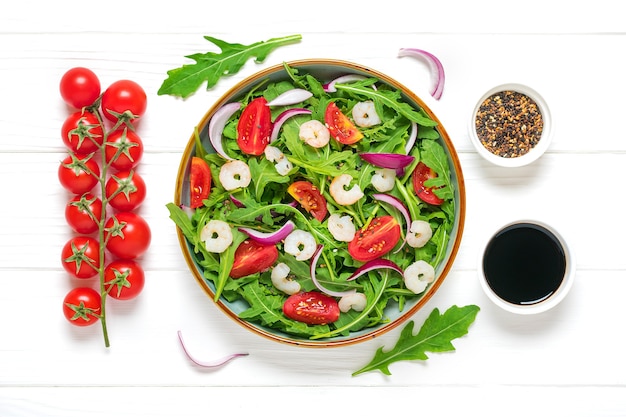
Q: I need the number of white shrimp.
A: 13